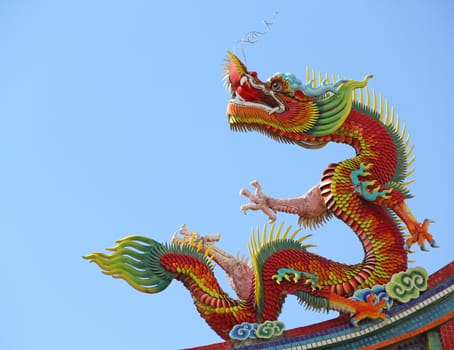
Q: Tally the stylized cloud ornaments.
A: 4